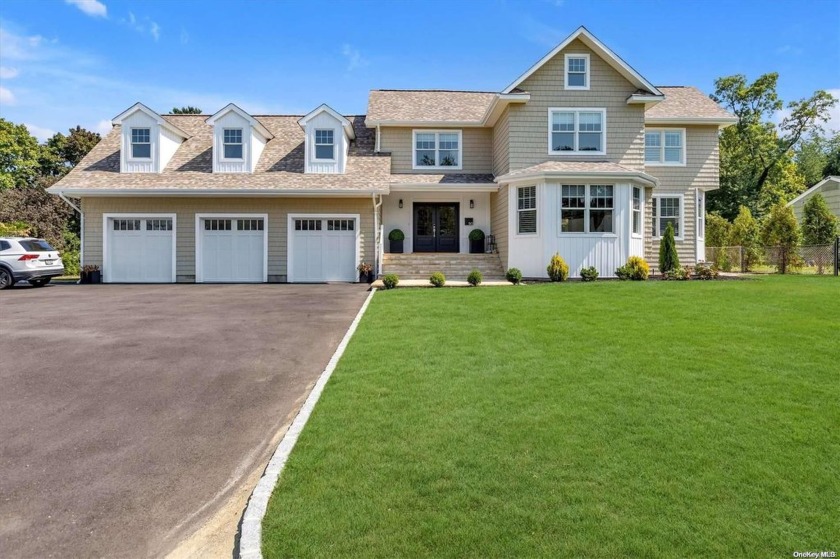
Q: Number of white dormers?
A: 3